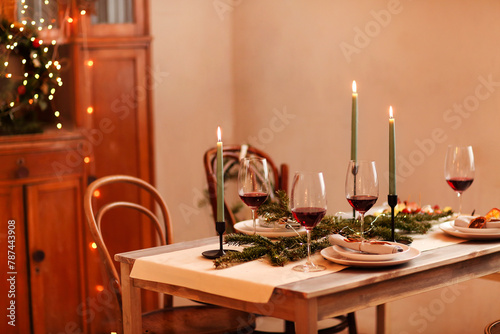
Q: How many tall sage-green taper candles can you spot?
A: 3